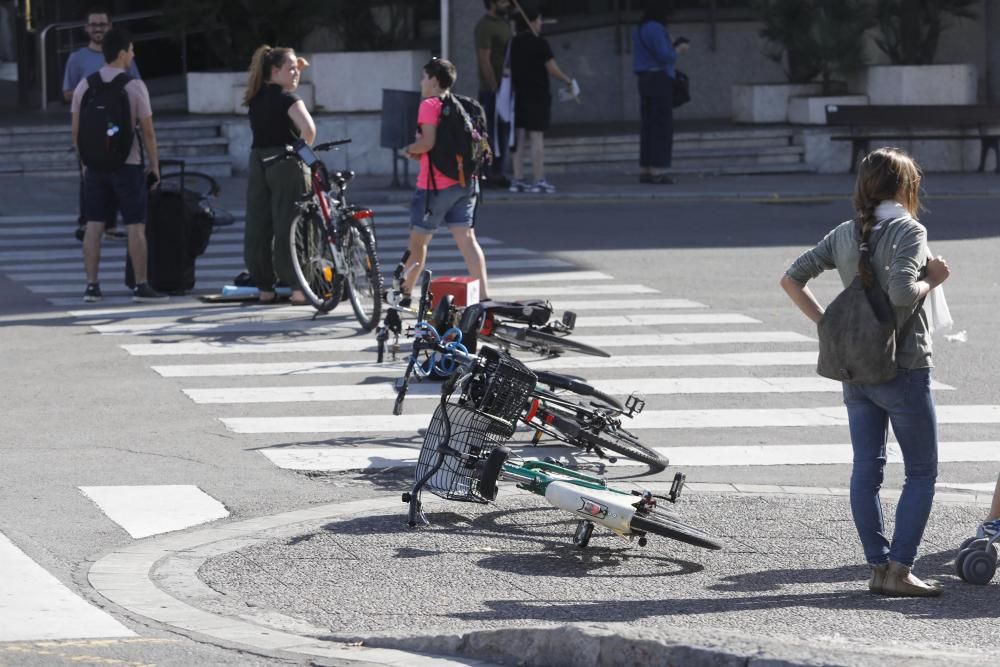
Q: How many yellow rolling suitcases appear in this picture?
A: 0